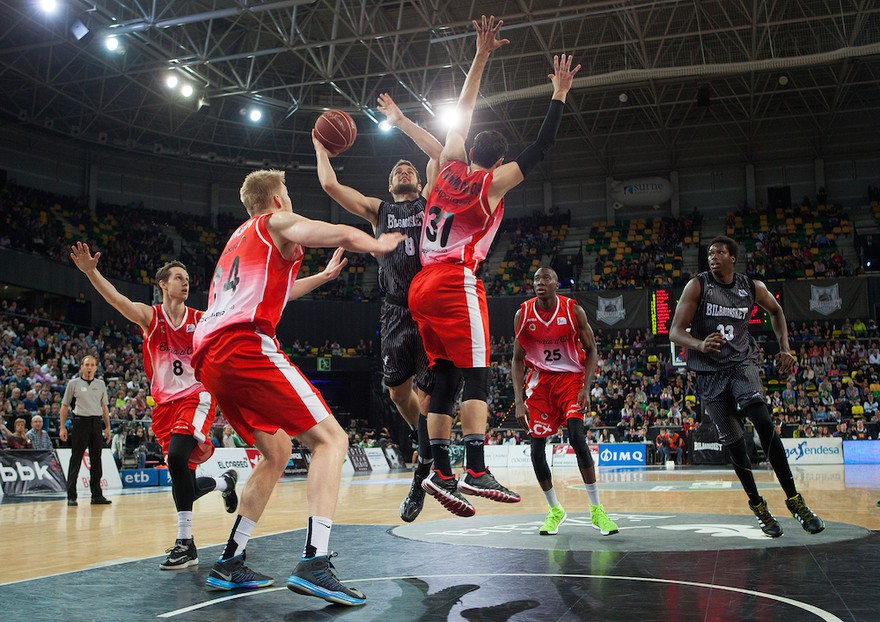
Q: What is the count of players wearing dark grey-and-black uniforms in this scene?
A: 2